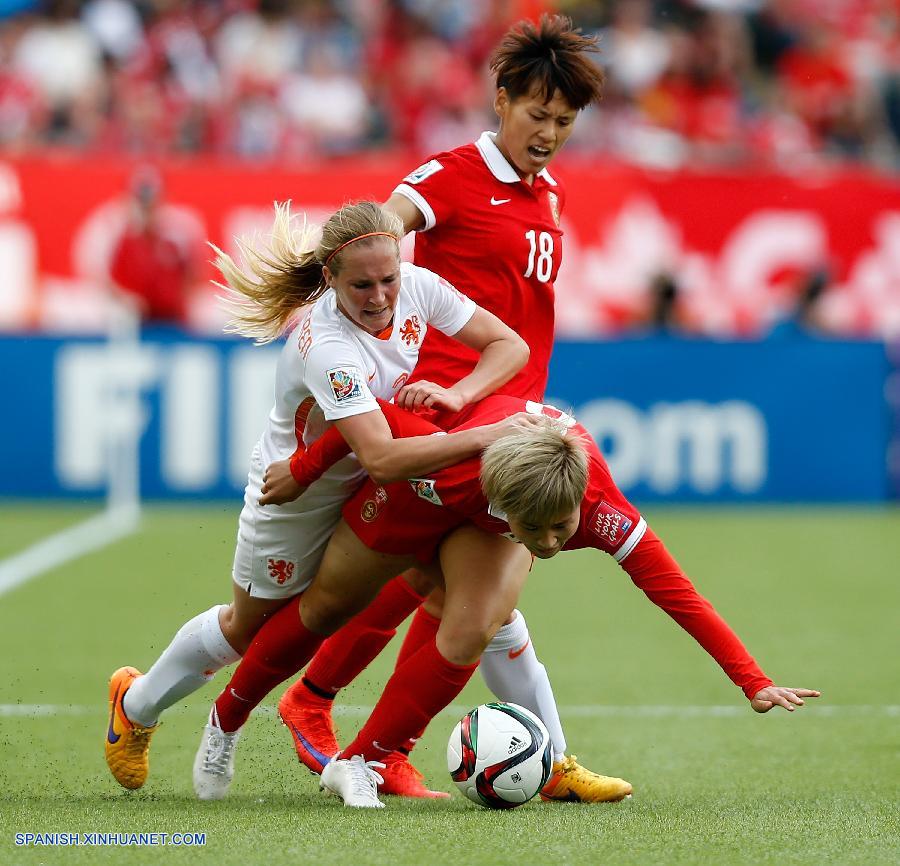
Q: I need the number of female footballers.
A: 3